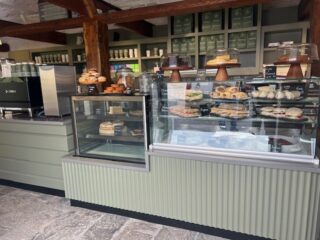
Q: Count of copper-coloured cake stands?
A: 3